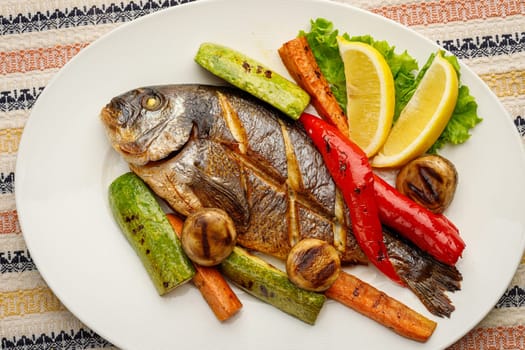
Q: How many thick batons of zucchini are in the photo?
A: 3